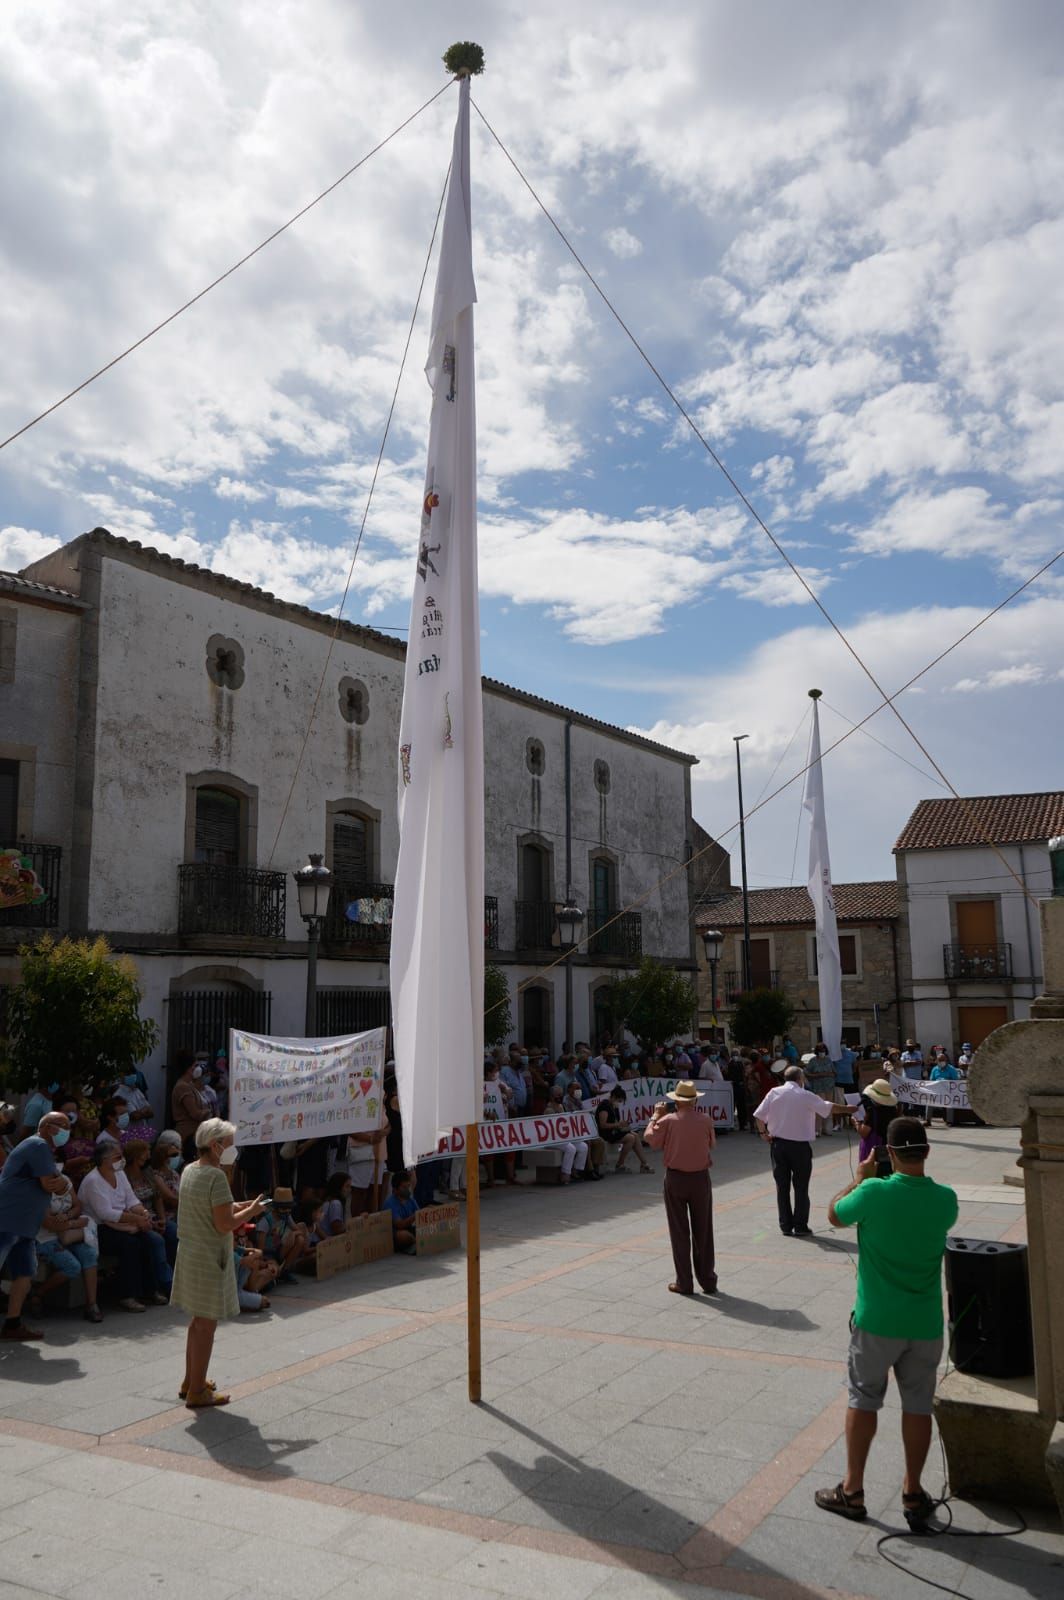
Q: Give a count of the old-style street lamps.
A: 3